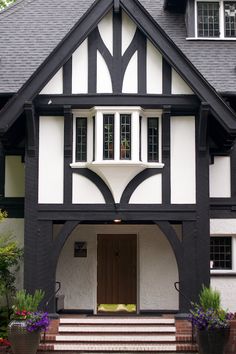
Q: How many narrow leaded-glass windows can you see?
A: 4